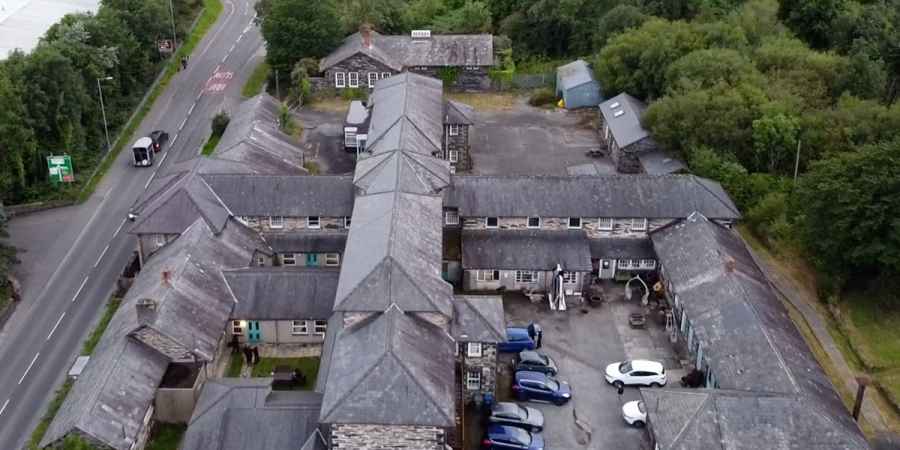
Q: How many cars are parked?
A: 7